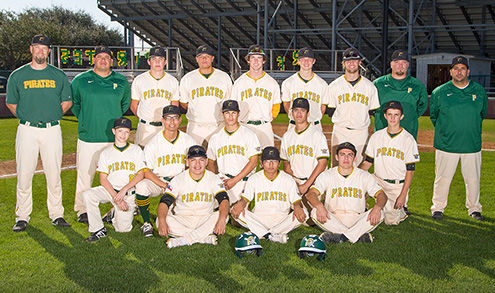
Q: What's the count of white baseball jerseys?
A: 13